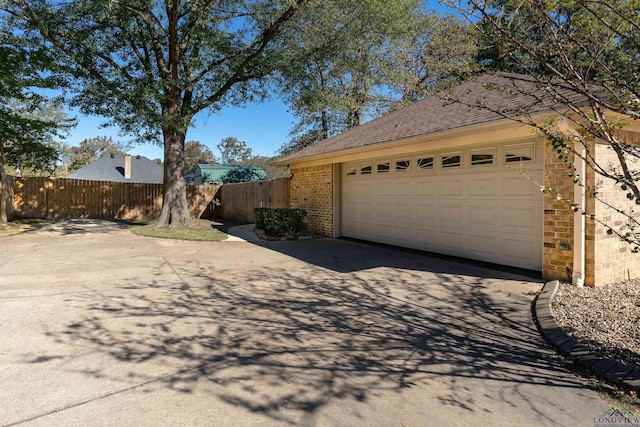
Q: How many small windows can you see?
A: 8